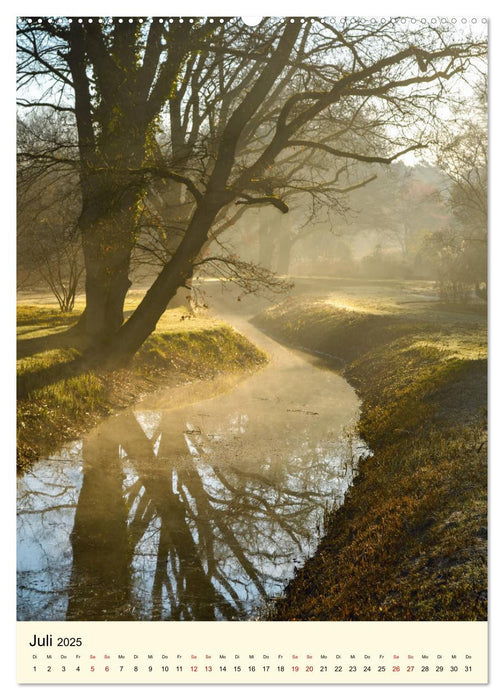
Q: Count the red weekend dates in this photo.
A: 8